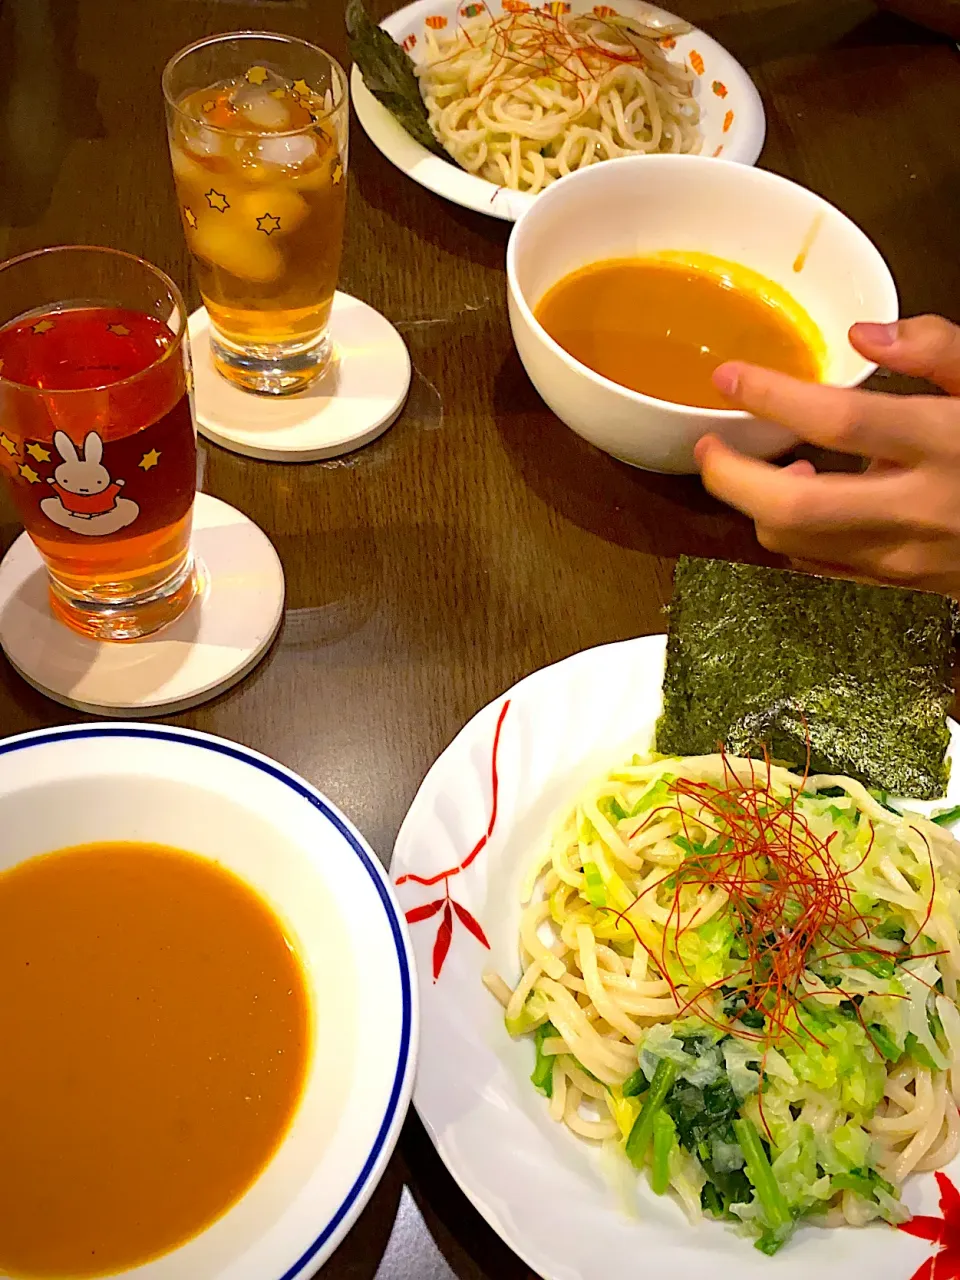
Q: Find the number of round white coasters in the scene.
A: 2